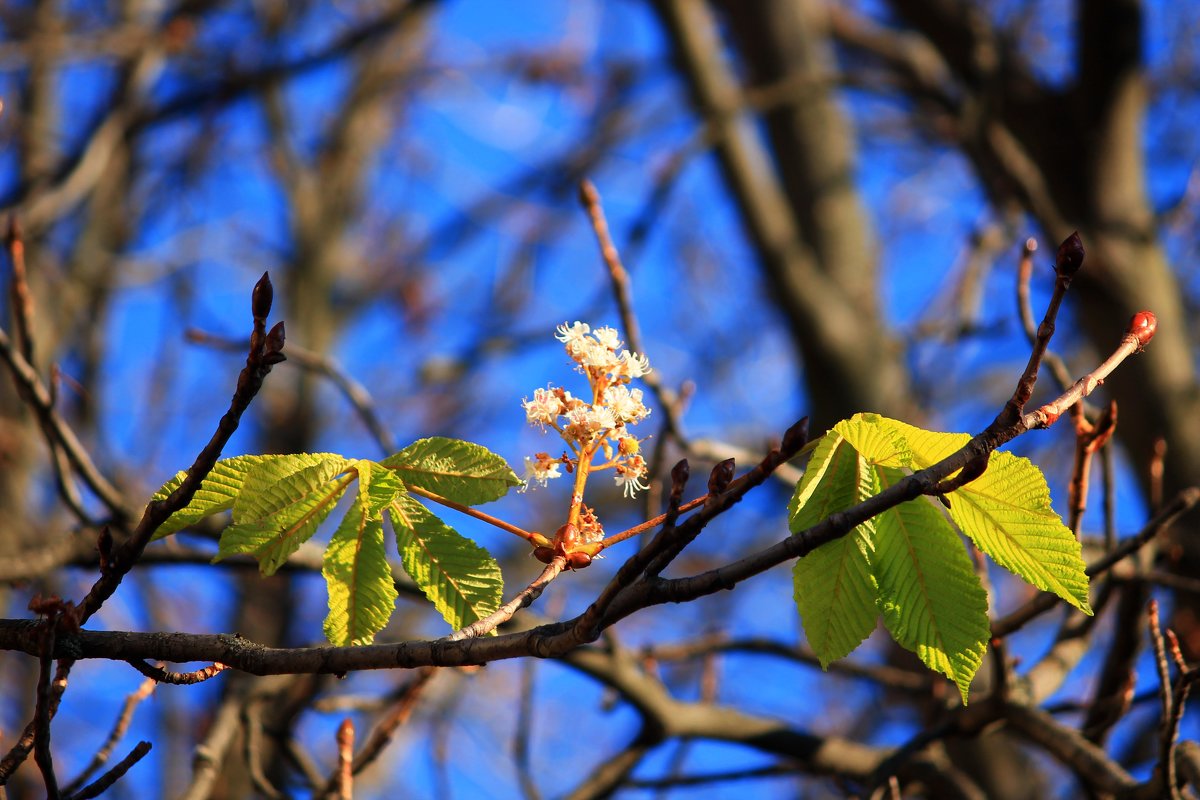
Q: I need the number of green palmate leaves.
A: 2